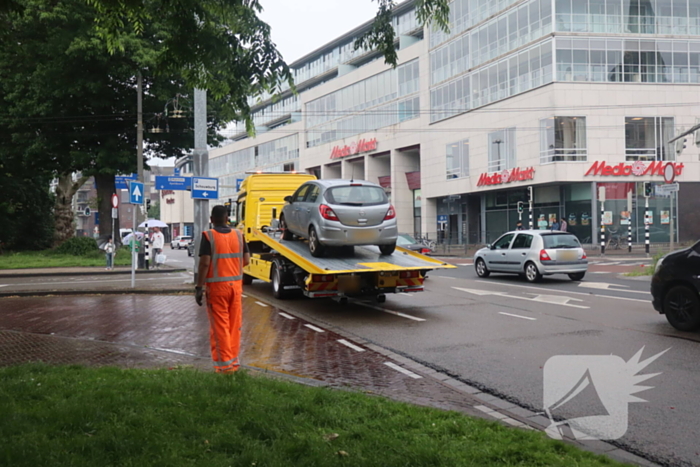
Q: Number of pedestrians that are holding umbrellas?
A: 3